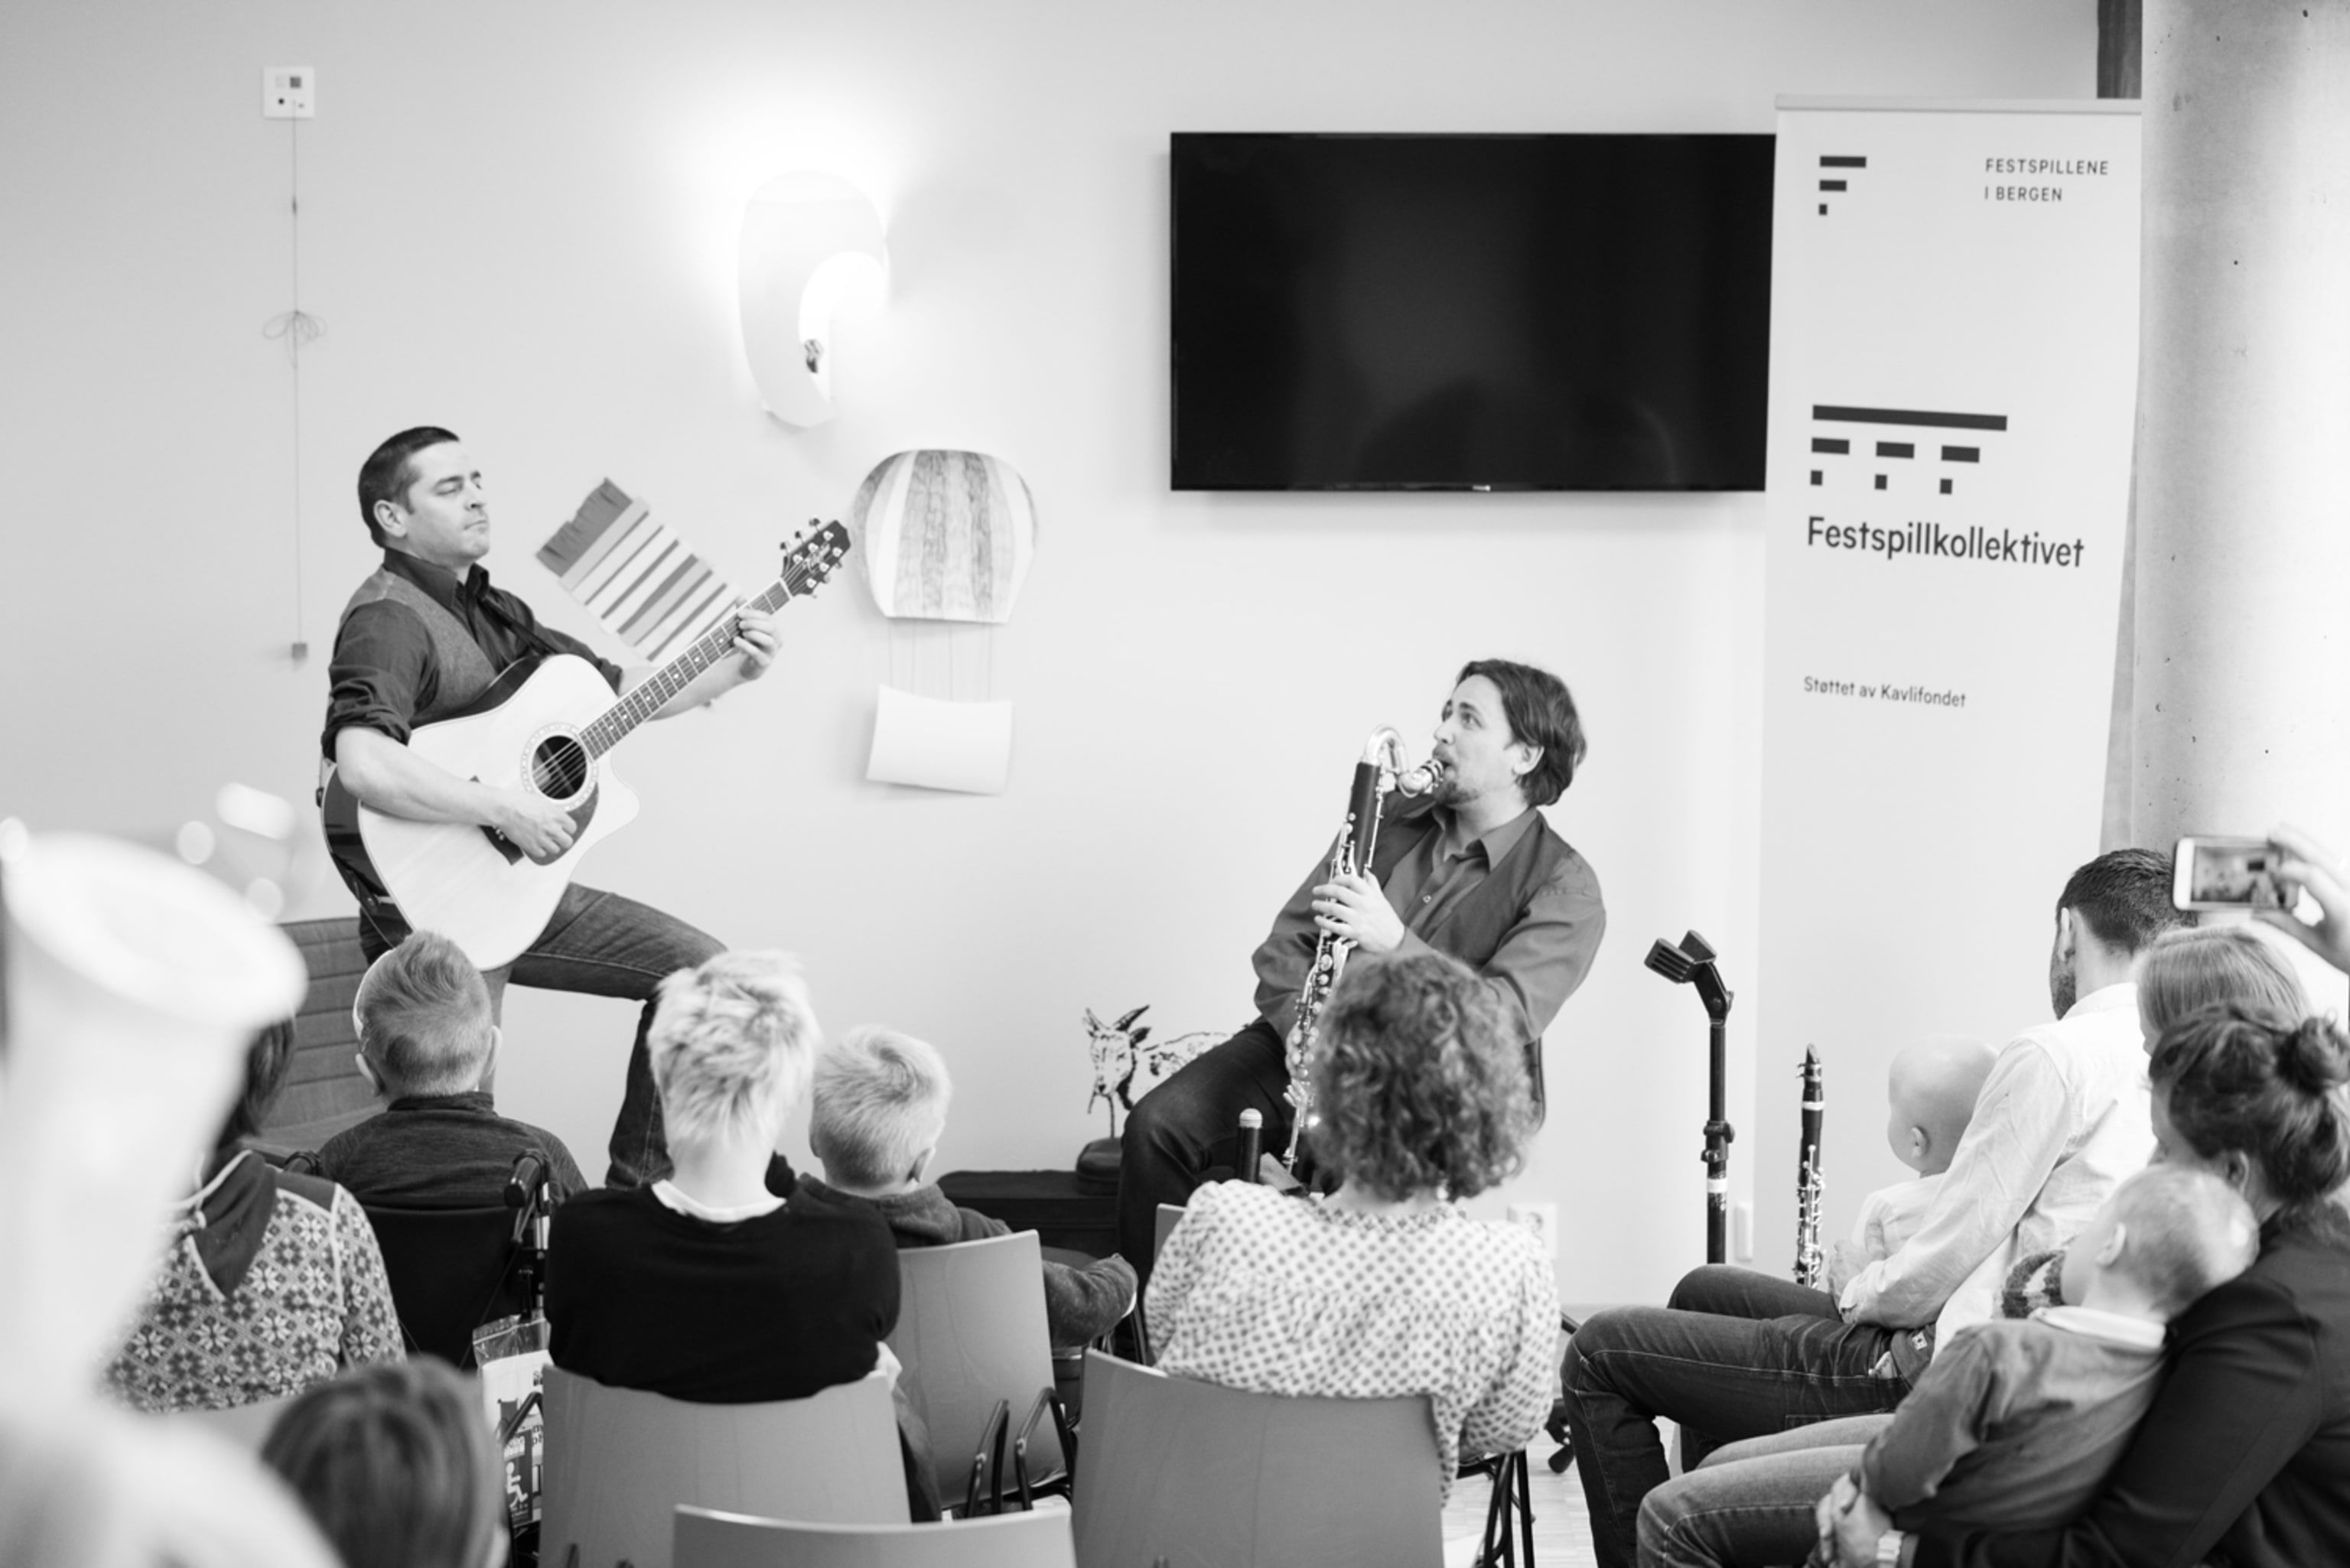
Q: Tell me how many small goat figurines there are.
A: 1